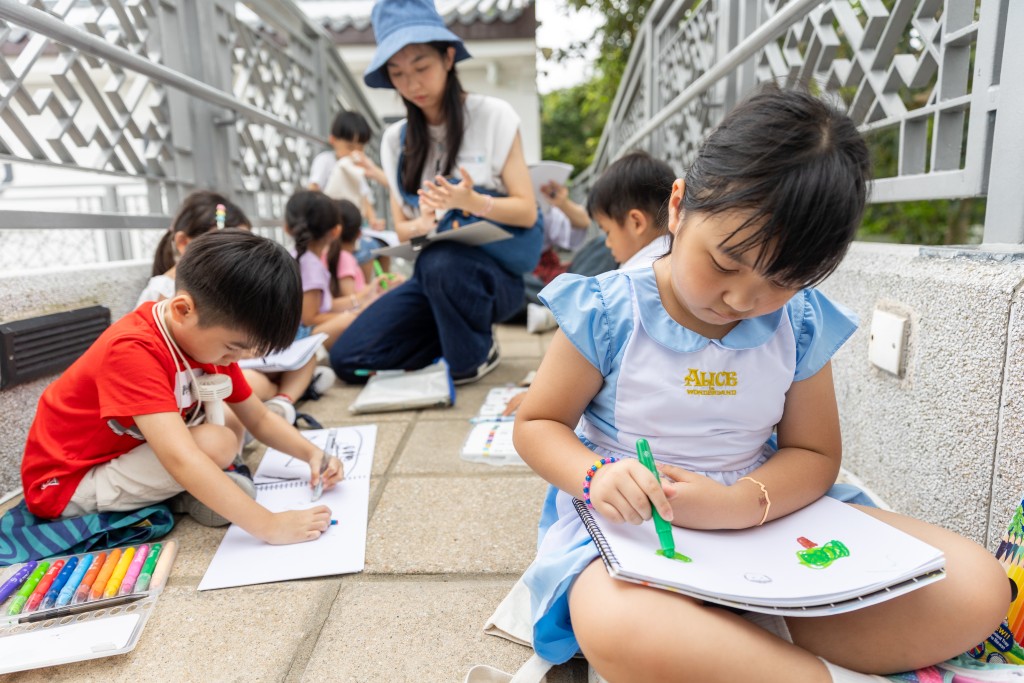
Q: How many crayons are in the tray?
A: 11